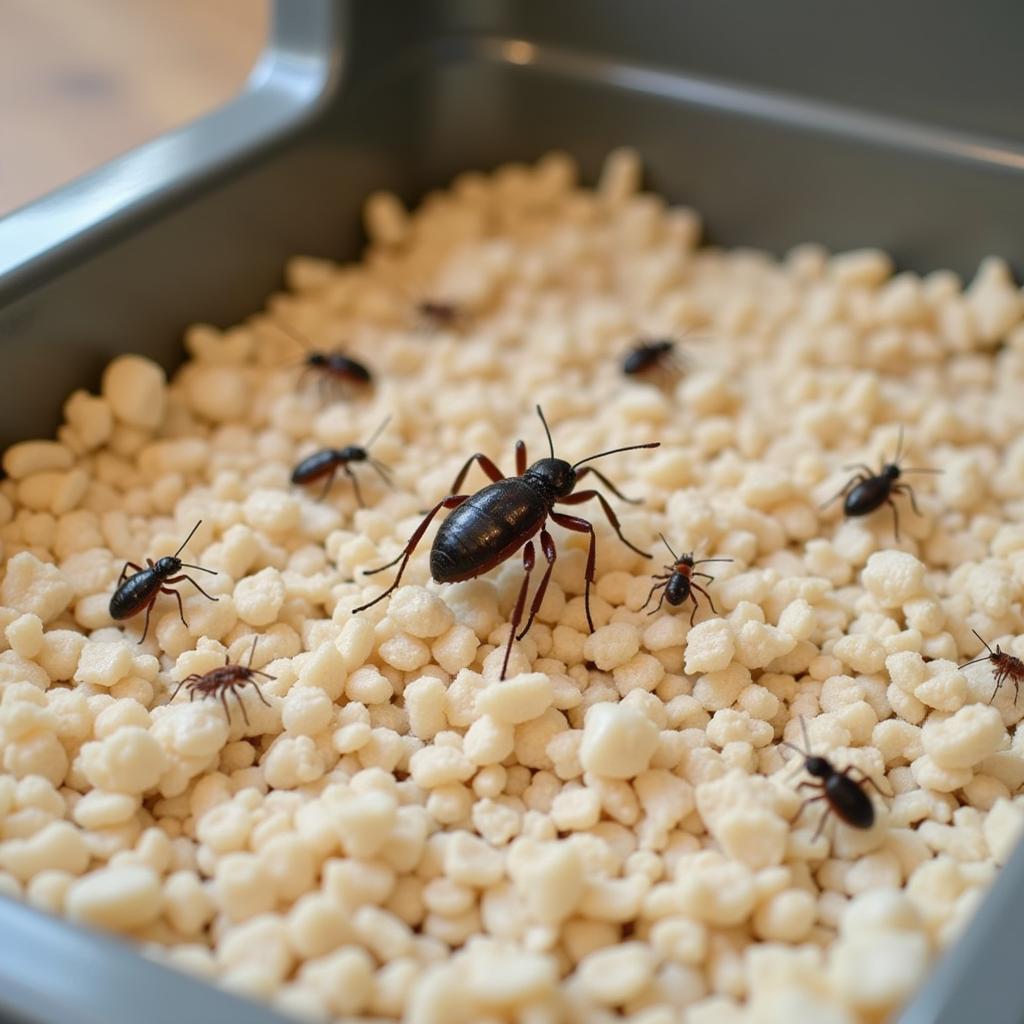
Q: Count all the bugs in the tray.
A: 11